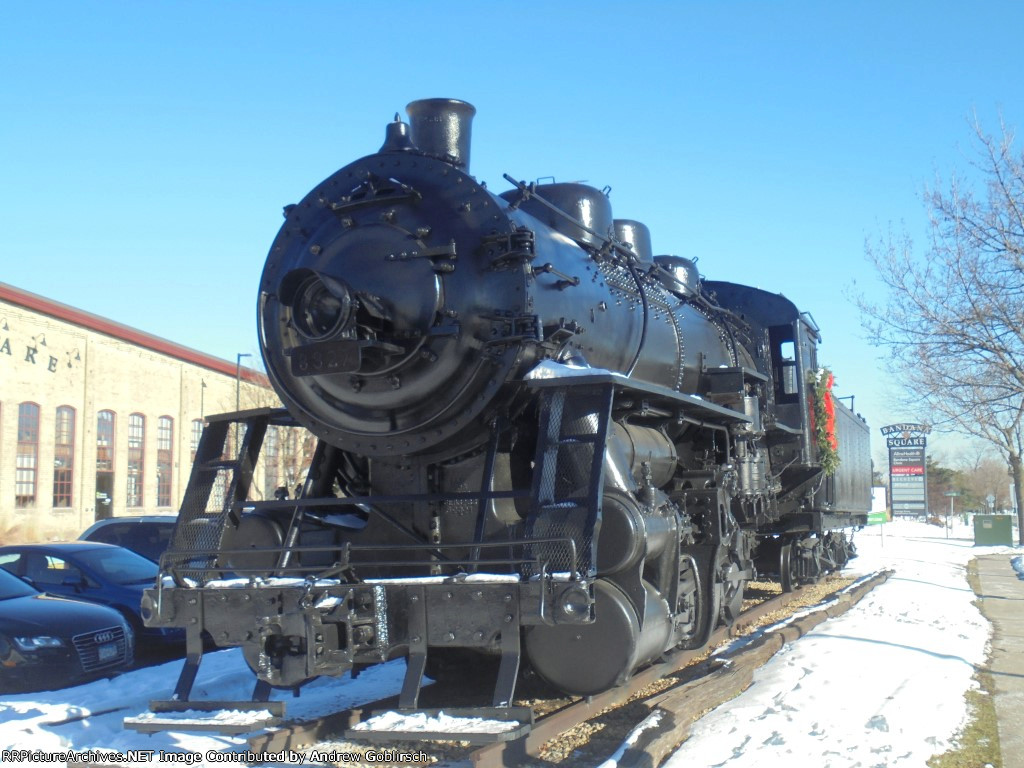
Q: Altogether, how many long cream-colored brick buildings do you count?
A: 1